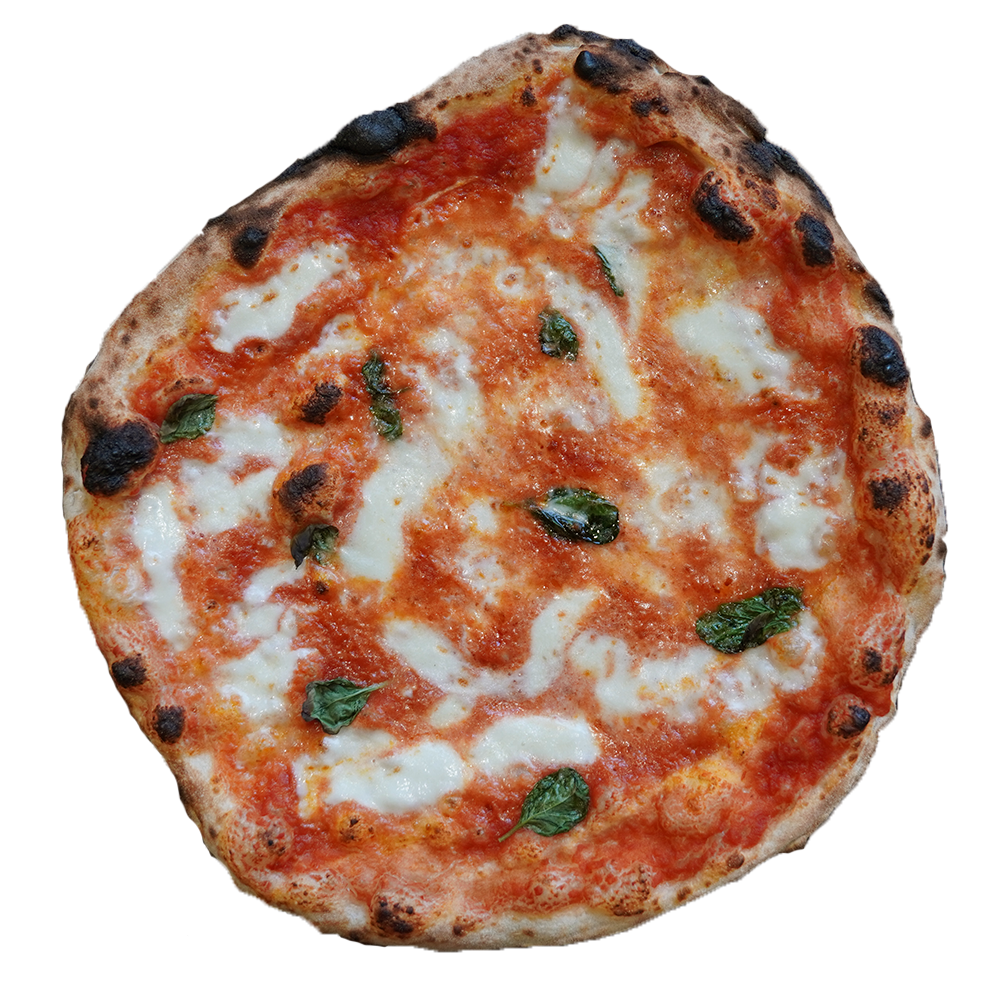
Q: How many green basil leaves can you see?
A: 9